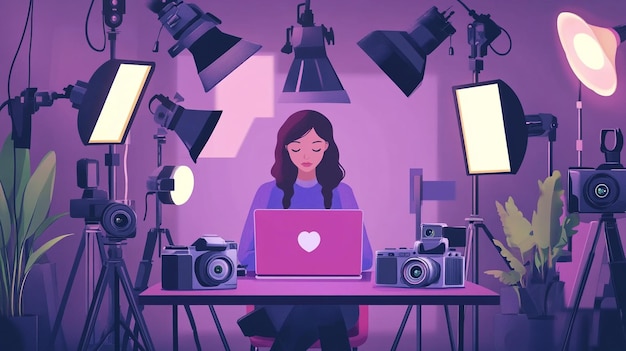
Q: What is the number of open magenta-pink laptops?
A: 1